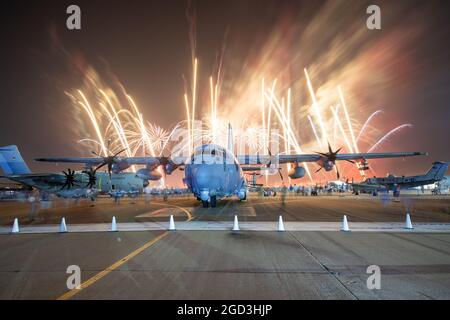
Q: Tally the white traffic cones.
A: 8